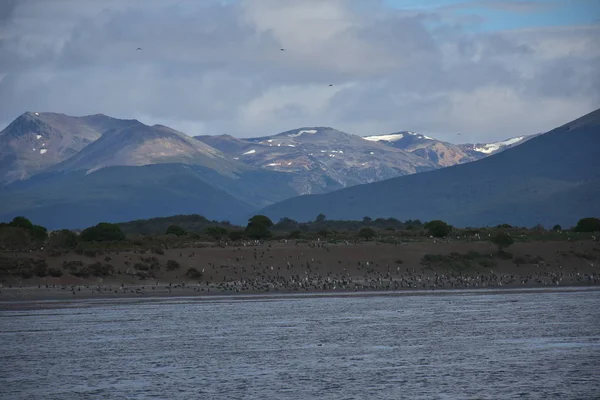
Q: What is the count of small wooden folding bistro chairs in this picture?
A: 0